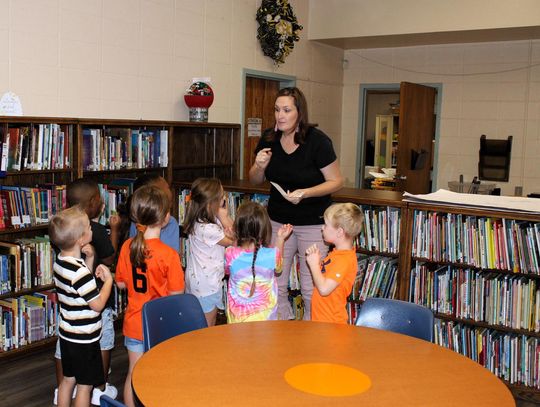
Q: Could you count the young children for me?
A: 7